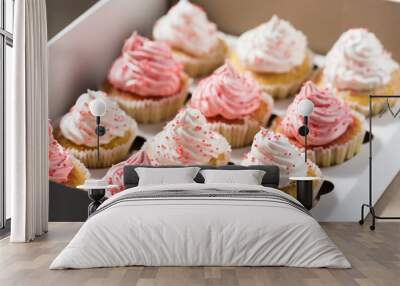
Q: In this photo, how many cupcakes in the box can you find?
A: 11